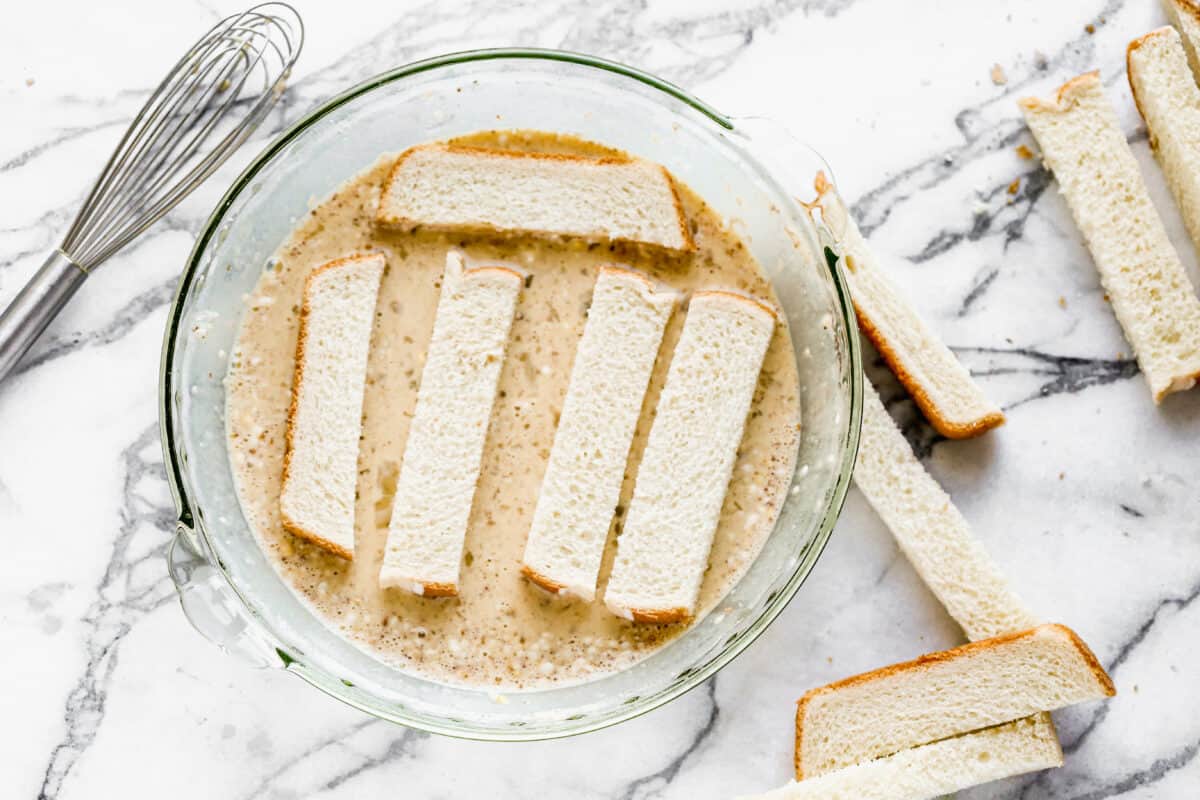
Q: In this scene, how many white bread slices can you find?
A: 12